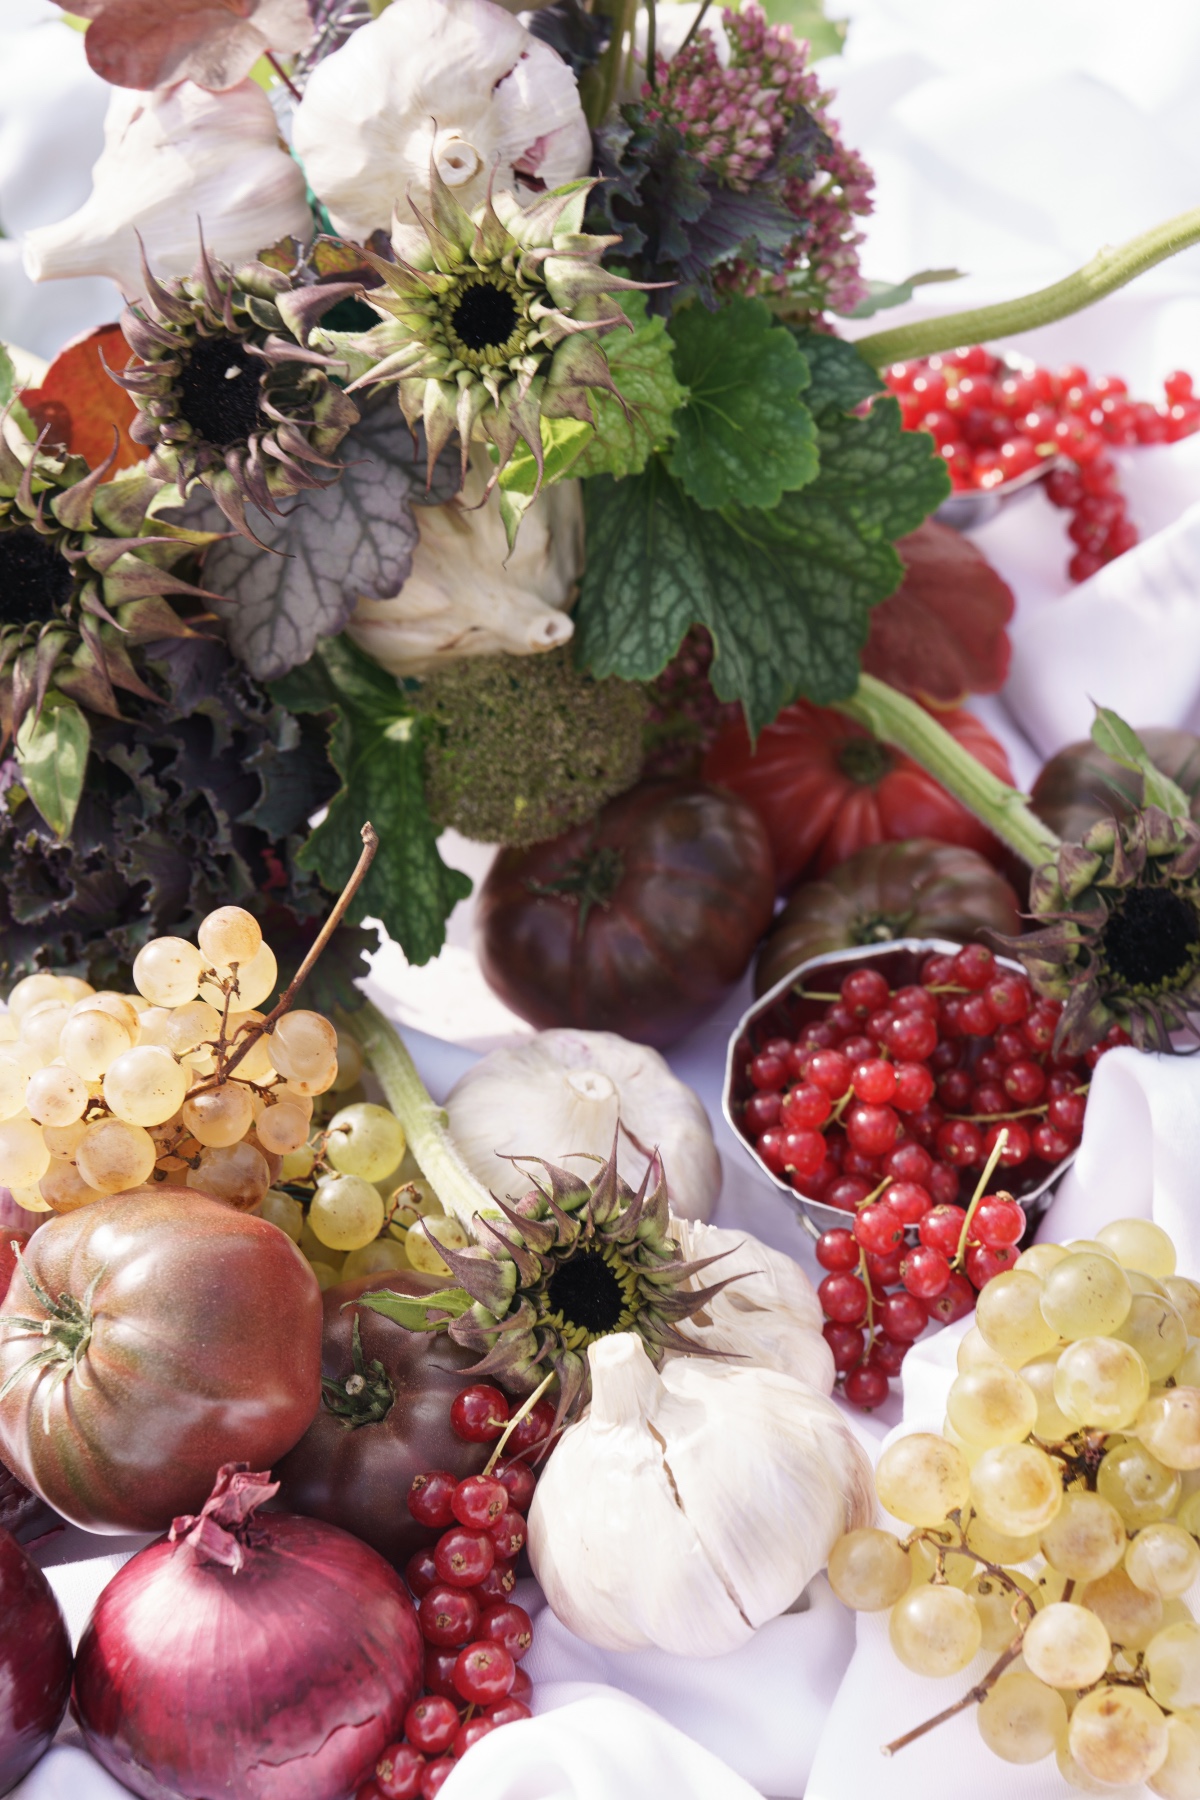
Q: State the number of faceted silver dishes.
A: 2